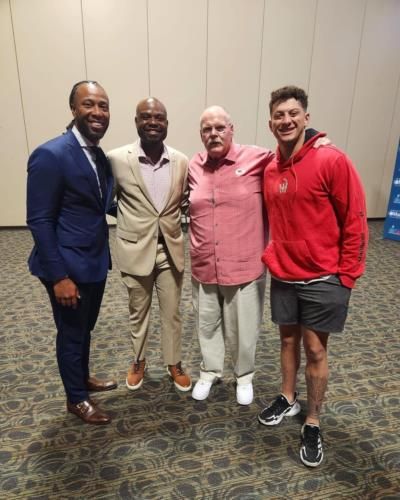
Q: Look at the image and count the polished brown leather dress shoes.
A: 2